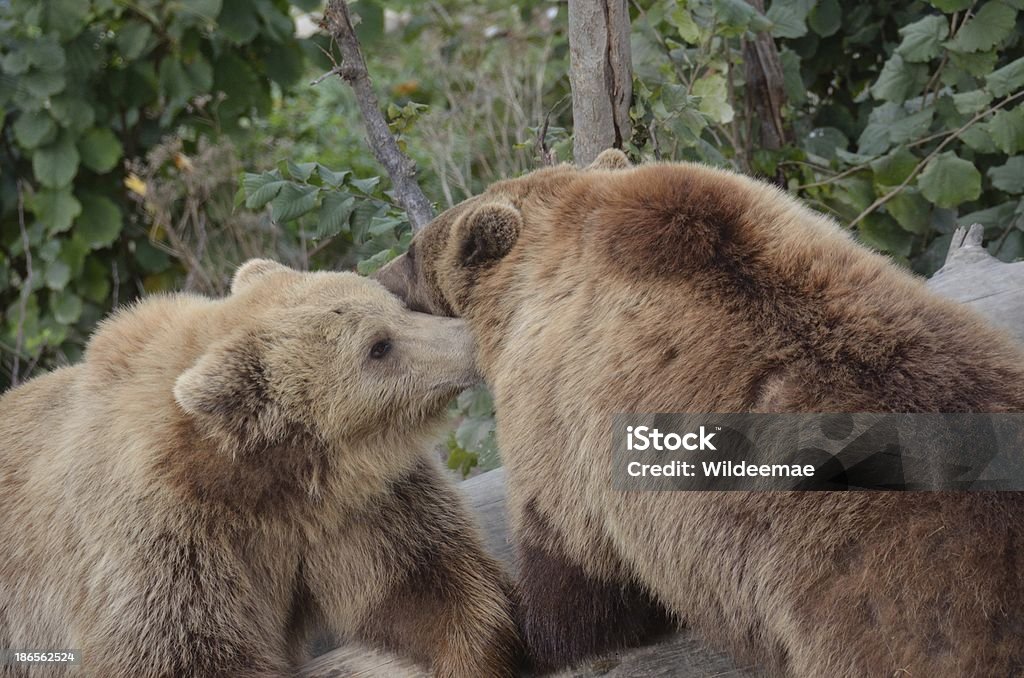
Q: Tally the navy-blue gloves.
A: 0